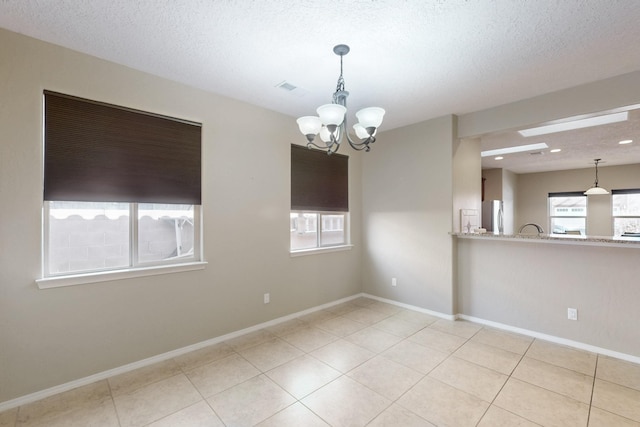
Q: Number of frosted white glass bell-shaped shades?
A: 5